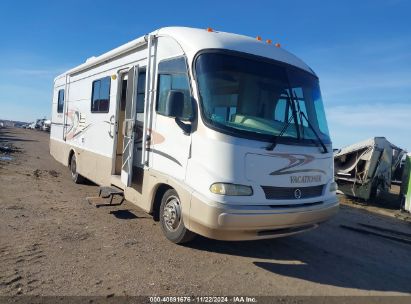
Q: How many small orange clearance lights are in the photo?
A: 4